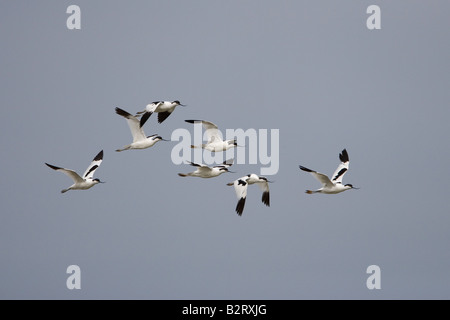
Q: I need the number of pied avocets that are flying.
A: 7